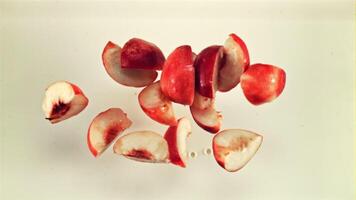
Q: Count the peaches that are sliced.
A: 13